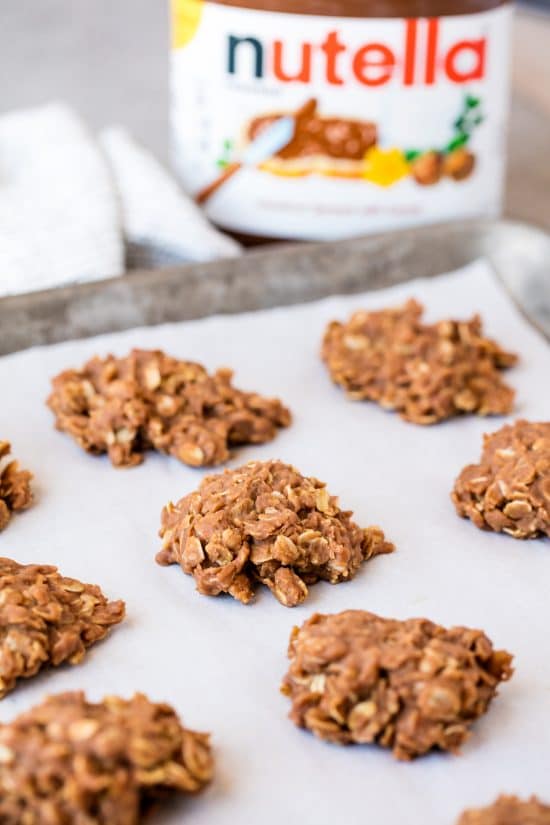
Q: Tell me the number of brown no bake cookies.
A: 9